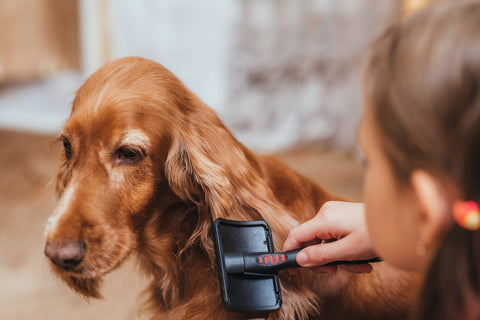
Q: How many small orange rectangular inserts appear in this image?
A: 5